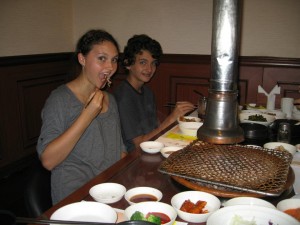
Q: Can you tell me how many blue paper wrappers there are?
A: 0